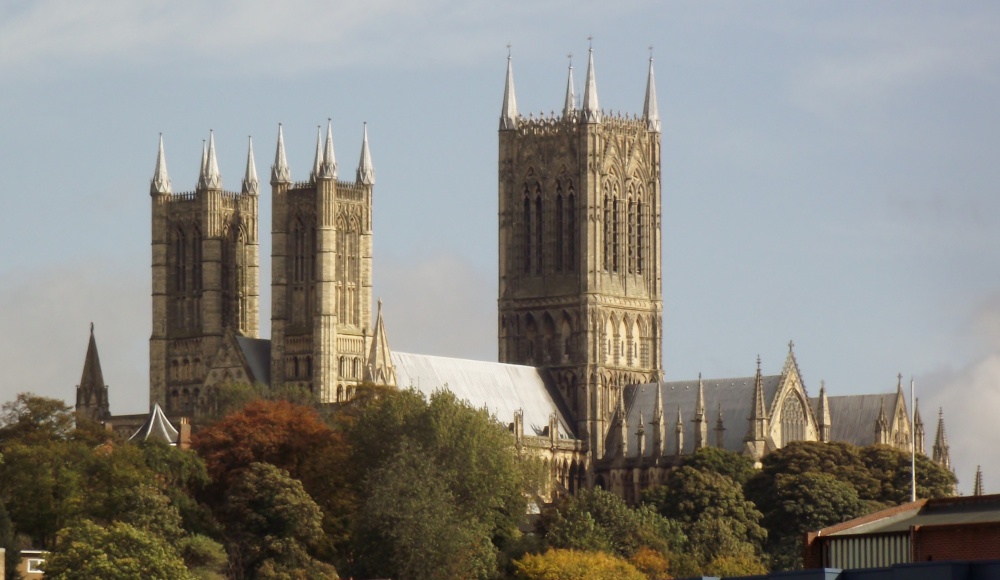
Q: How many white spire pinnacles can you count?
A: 12